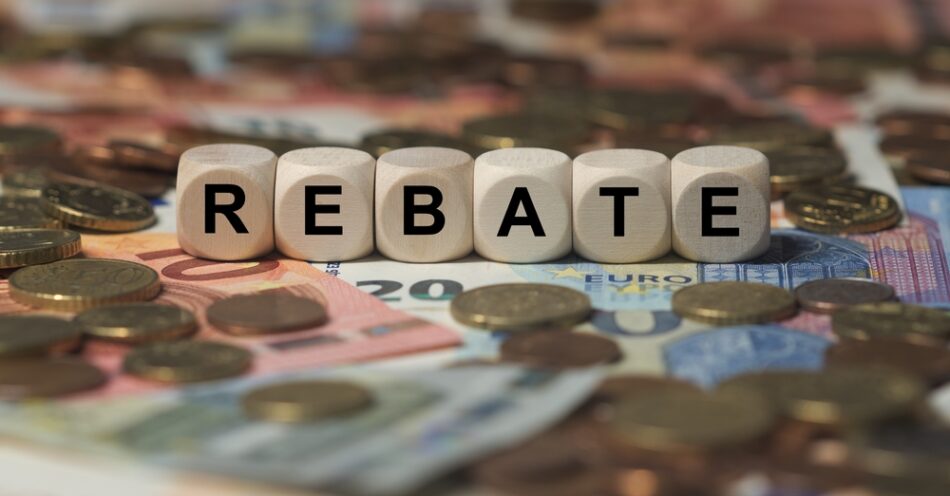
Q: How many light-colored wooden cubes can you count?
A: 6